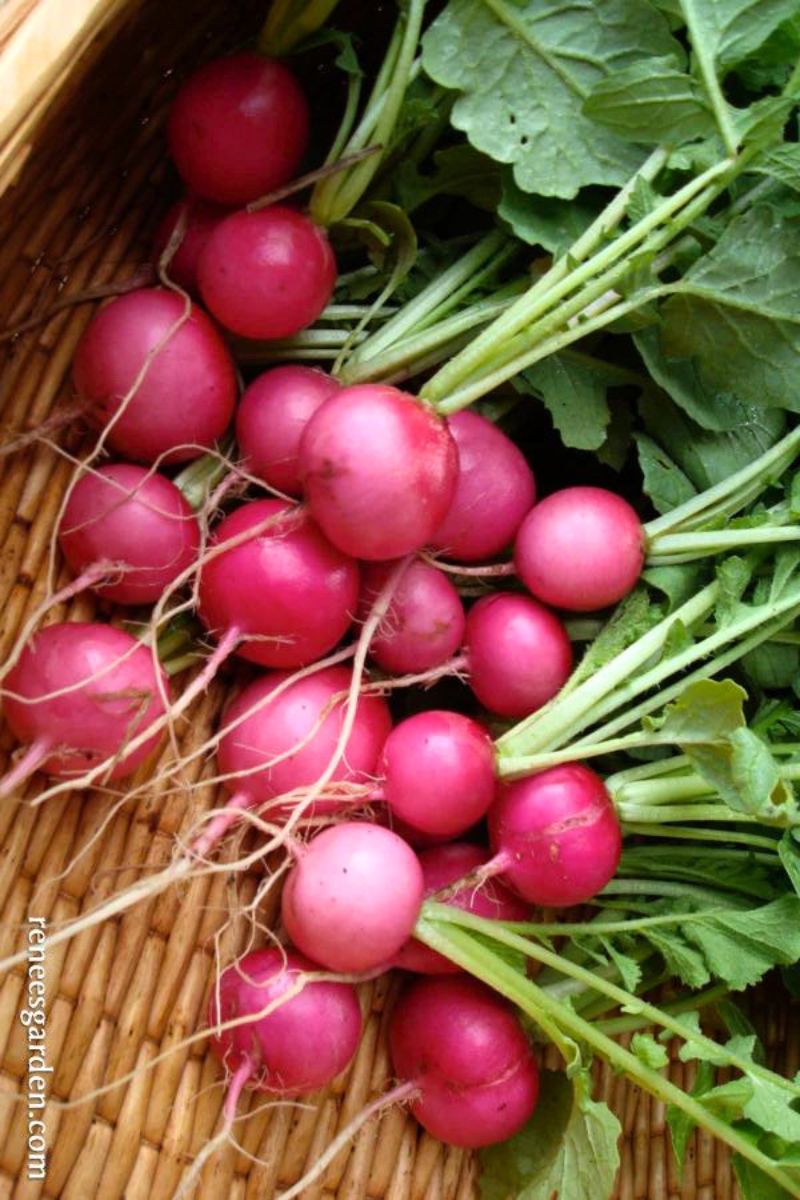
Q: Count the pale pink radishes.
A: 1